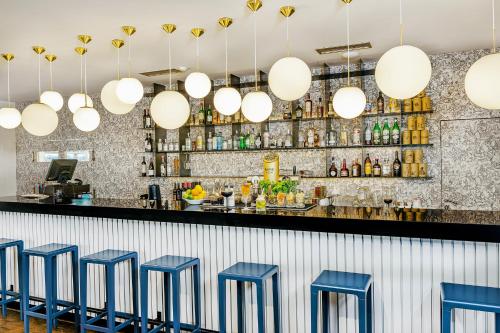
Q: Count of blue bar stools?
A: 7